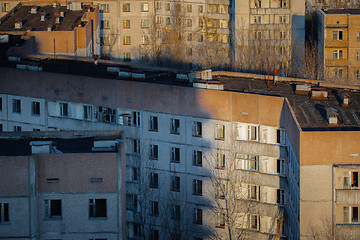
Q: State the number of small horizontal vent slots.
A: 8